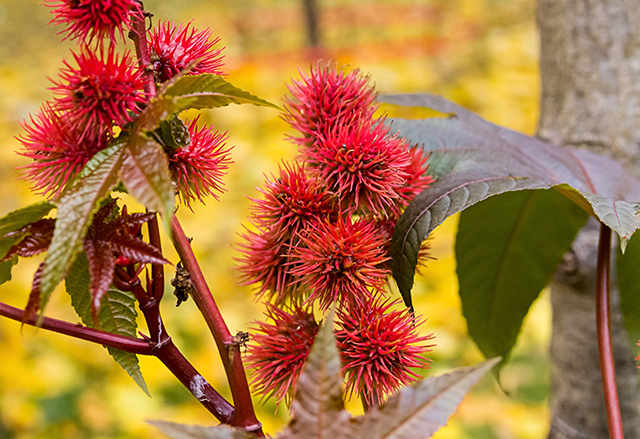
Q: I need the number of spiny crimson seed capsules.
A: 14